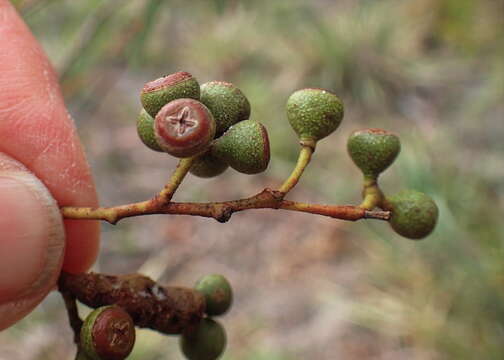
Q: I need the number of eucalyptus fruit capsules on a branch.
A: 12